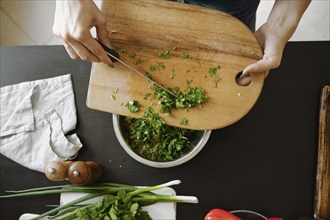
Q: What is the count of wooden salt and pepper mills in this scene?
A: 2